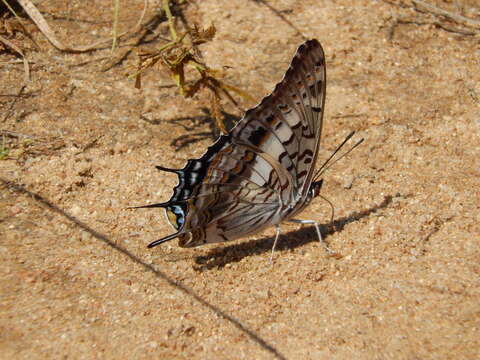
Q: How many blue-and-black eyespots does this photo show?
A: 2